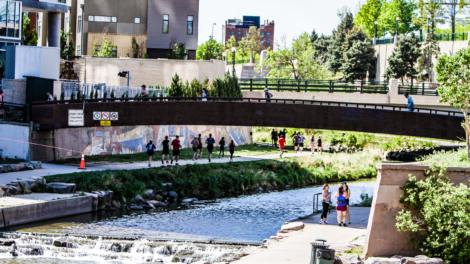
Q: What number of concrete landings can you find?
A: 2